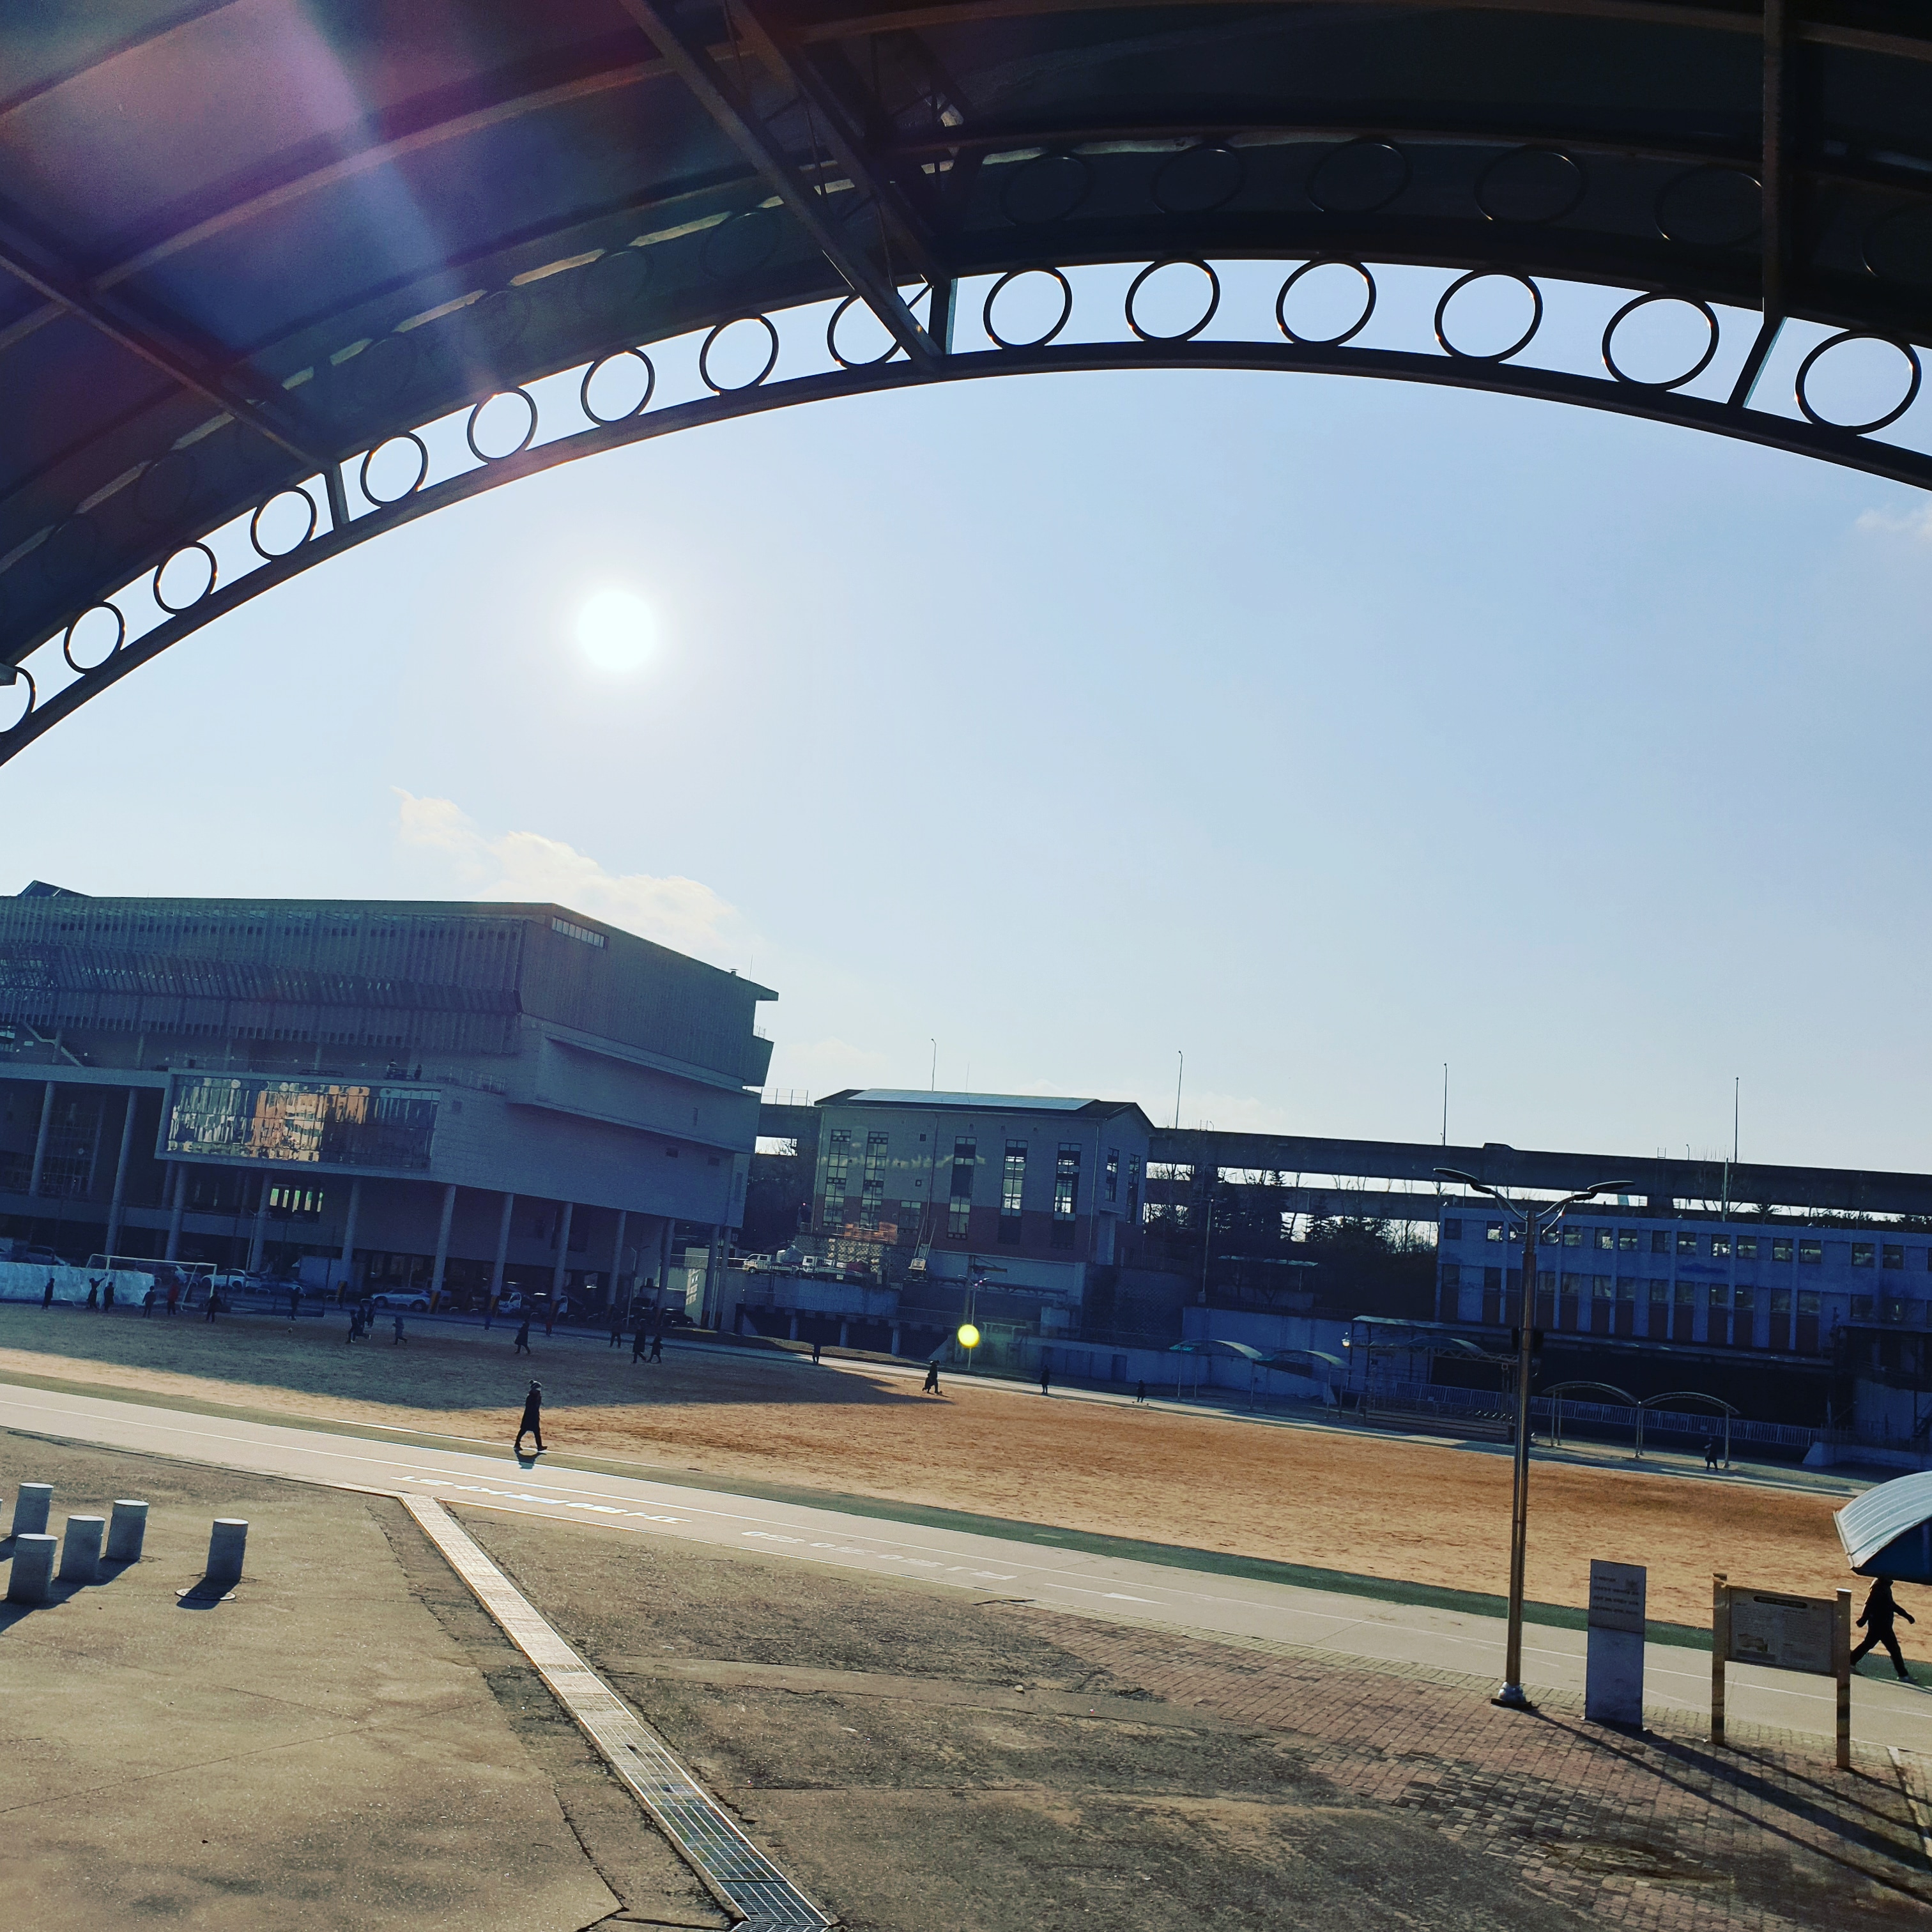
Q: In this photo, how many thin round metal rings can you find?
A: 15